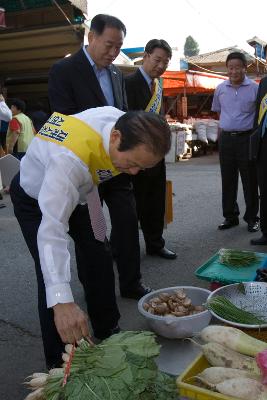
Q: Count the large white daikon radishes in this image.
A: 4